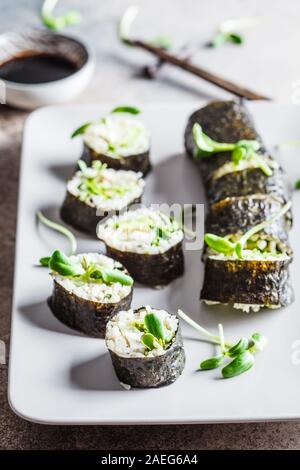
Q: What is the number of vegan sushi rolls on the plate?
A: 9